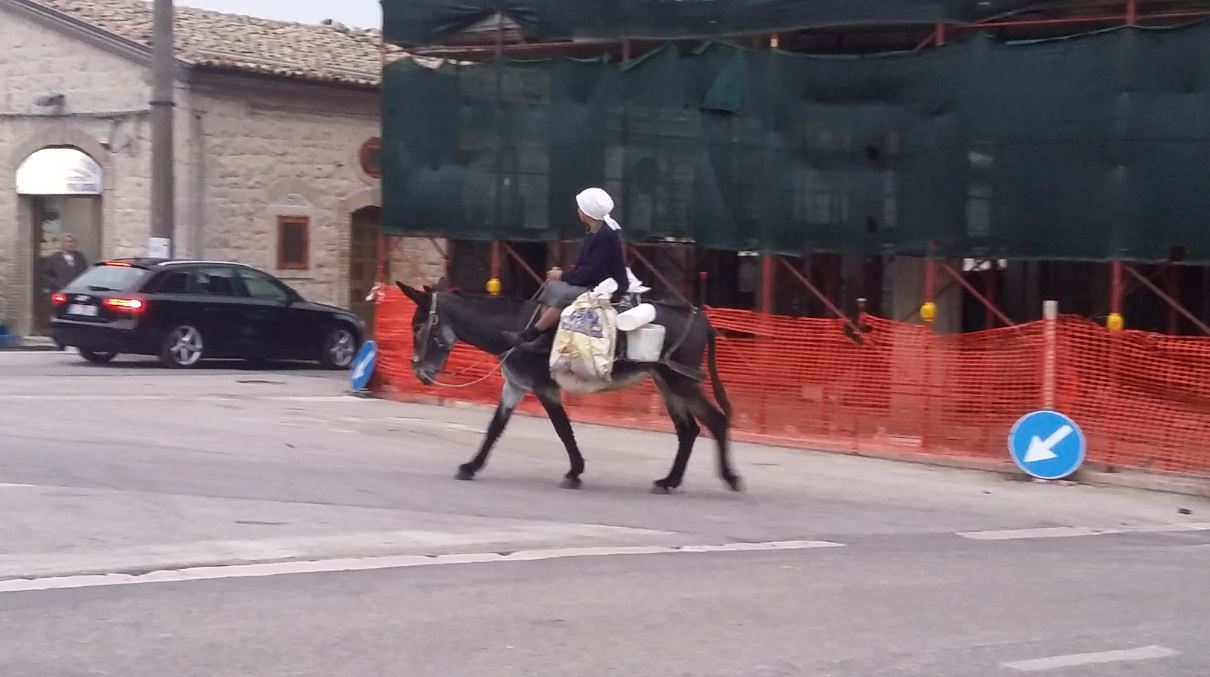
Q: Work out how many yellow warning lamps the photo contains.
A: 3